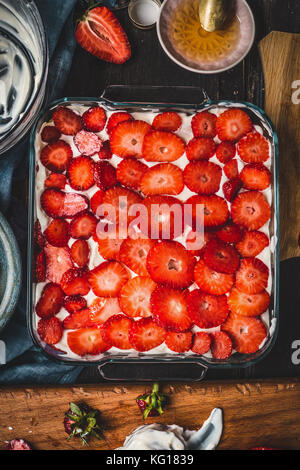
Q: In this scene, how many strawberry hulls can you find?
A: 2